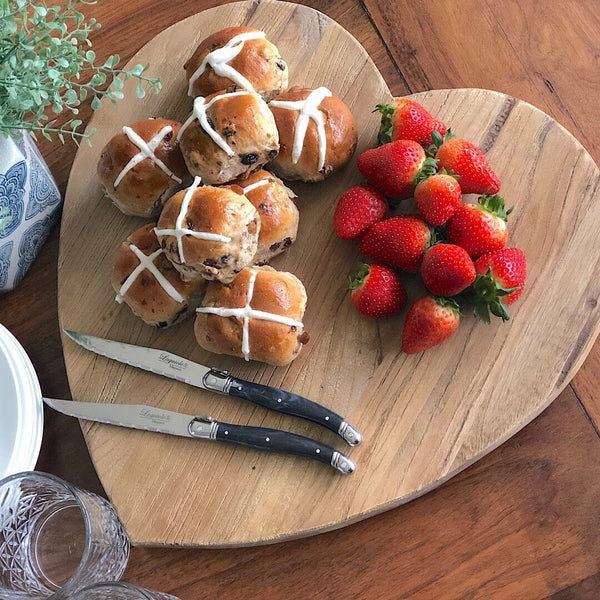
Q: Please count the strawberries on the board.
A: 11